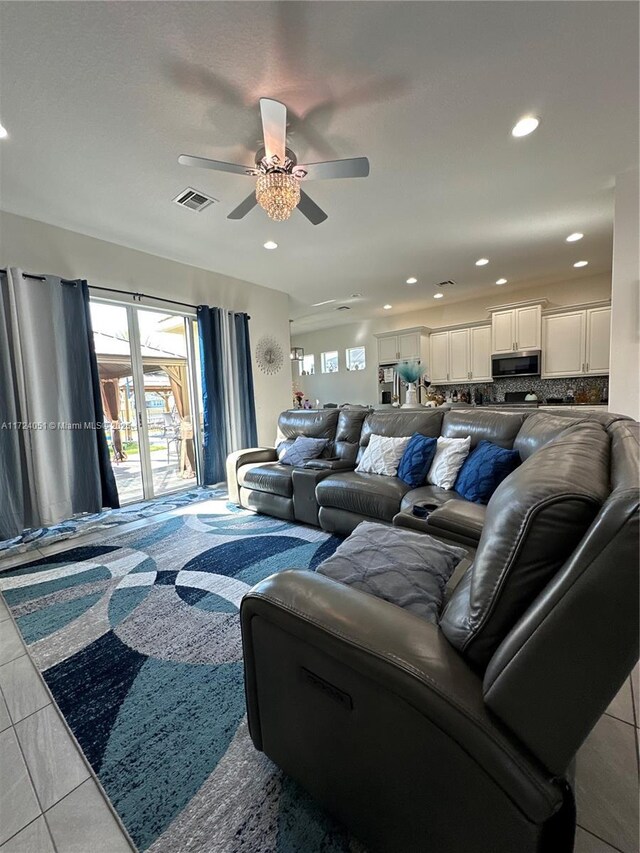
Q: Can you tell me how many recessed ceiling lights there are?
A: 10